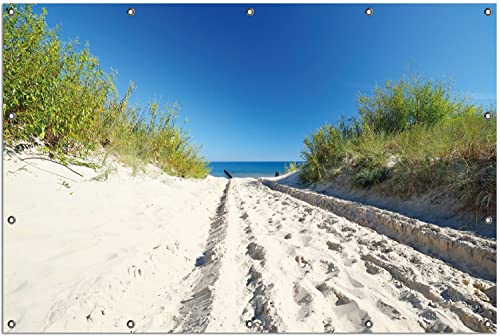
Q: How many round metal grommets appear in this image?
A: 14